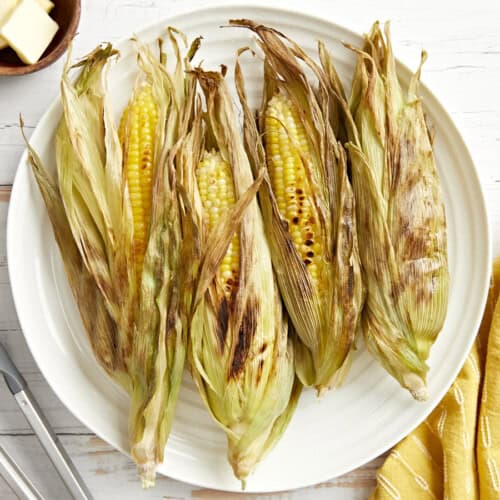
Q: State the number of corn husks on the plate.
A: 4